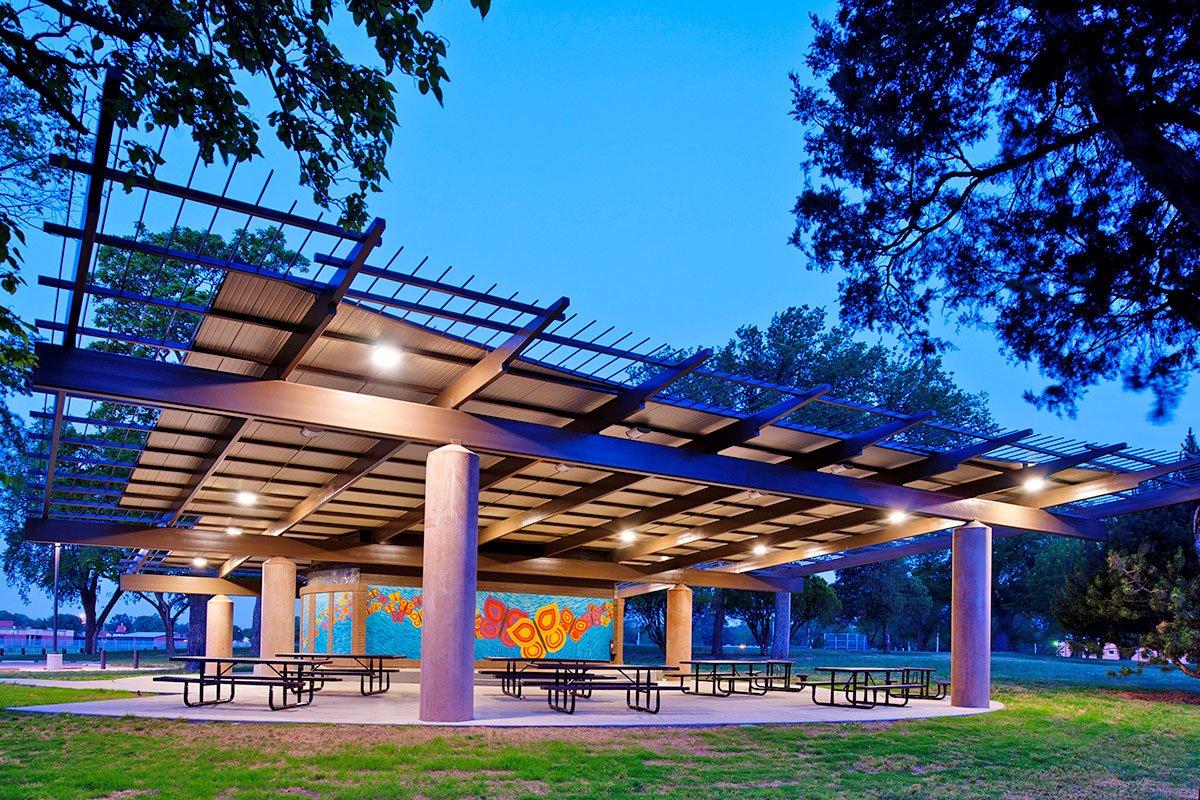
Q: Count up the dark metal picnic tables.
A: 8